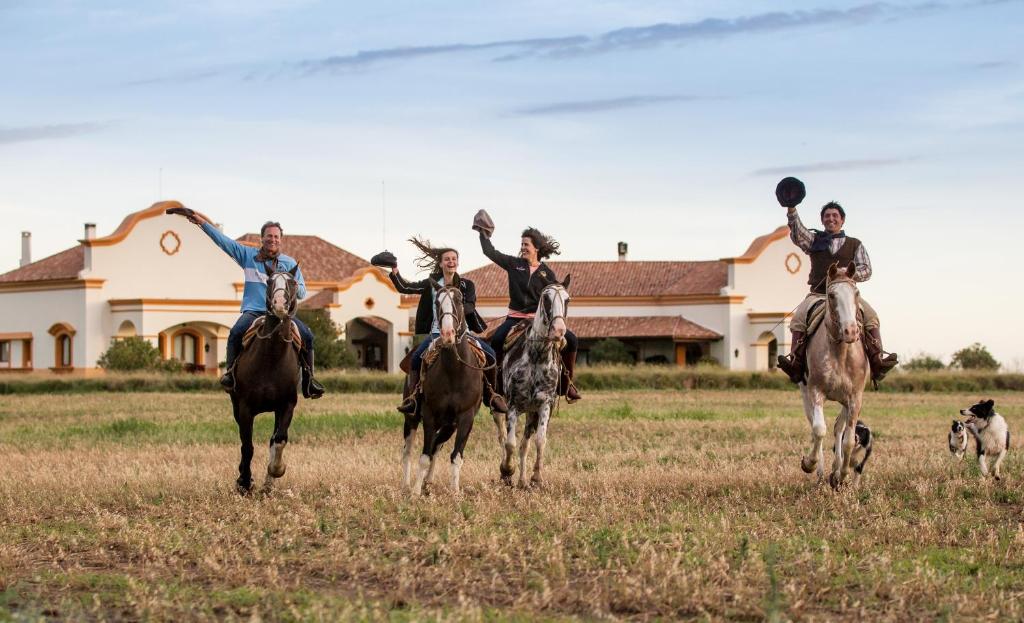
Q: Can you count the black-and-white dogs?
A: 3